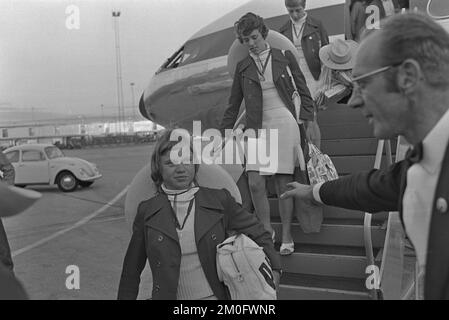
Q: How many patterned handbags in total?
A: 1